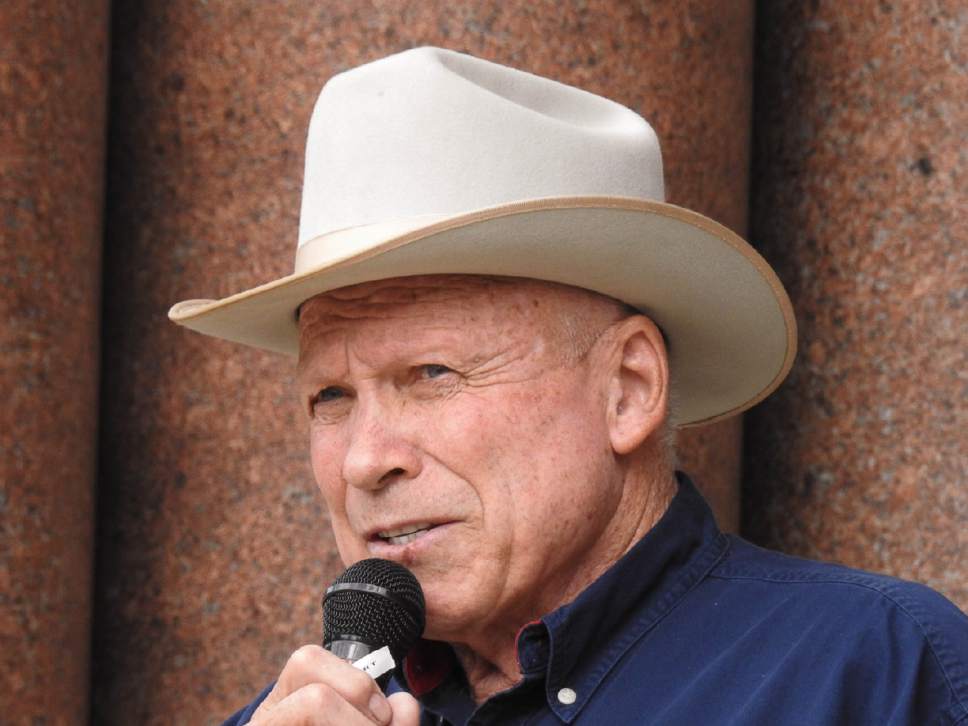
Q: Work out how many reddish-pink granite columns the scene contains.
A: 3